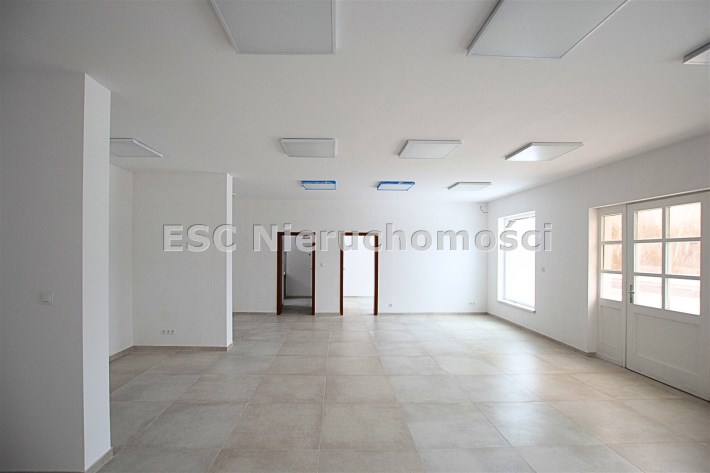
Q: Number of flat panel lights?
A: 10